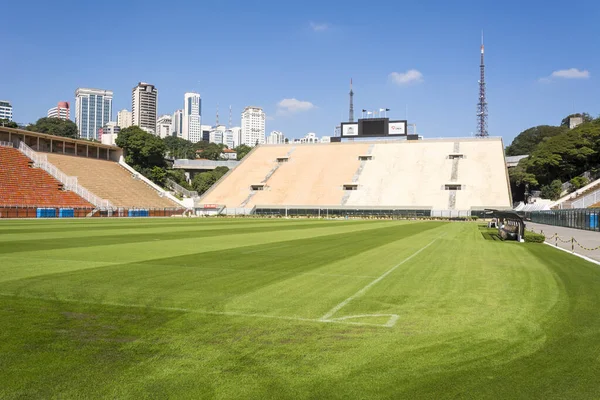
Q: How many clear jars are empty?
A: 0